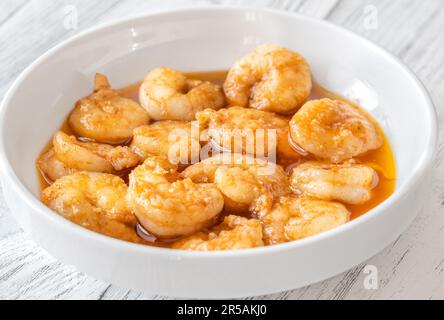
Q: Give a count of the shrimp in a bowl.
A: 13